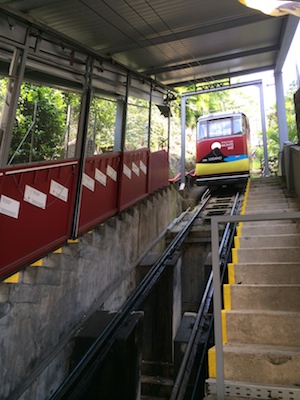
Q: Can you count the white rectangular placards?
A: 9